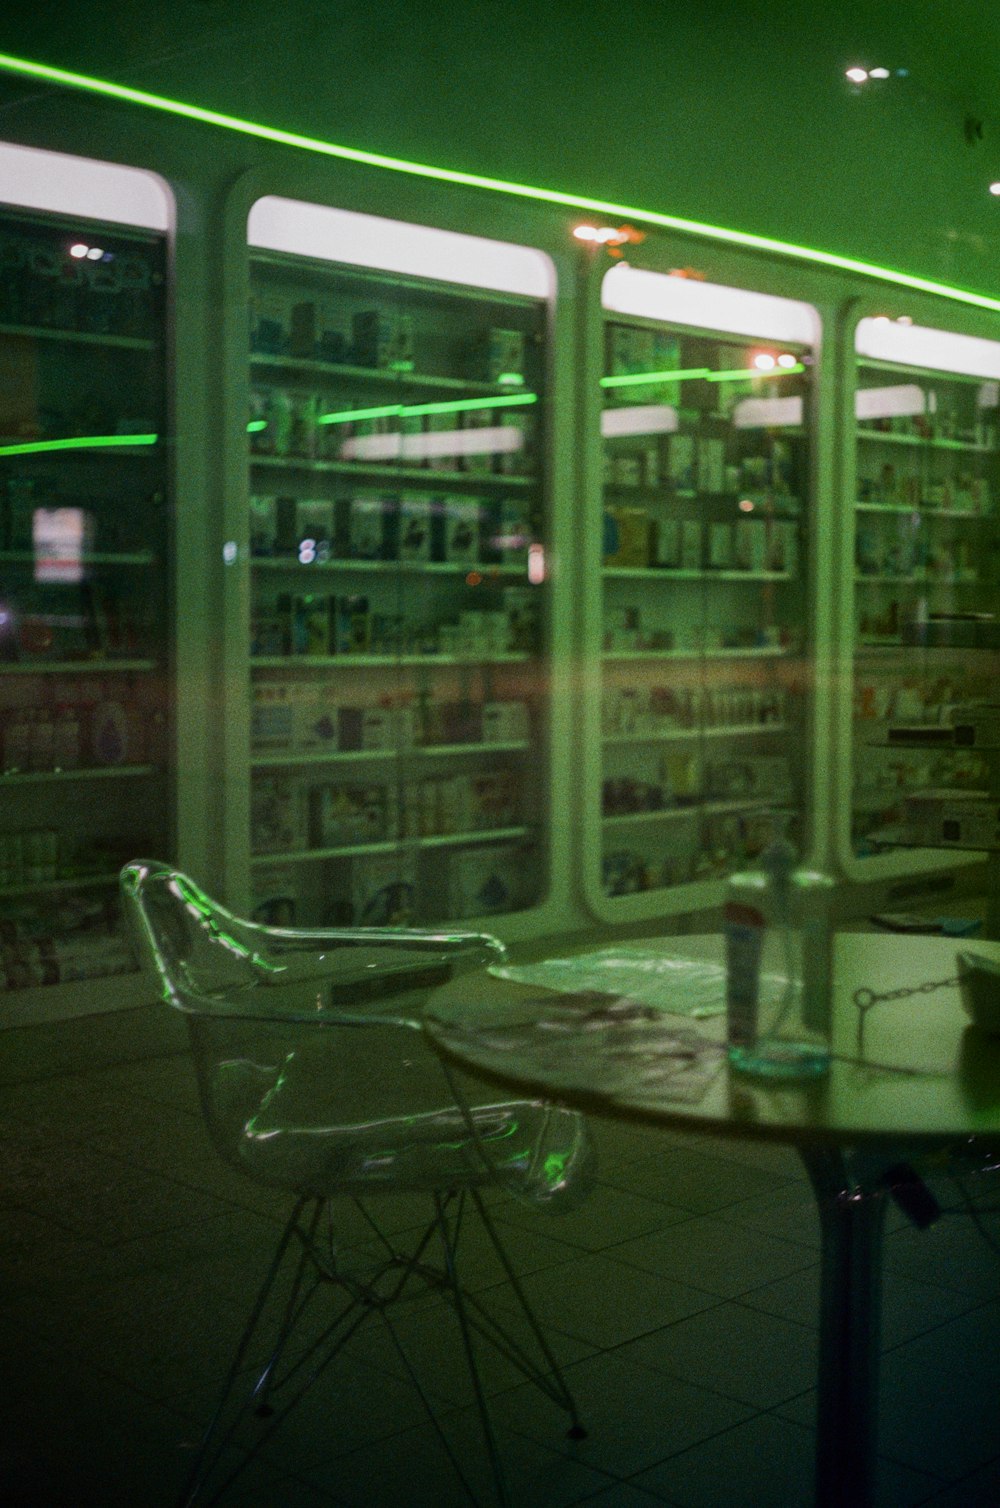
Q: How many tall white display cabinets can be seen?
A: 4